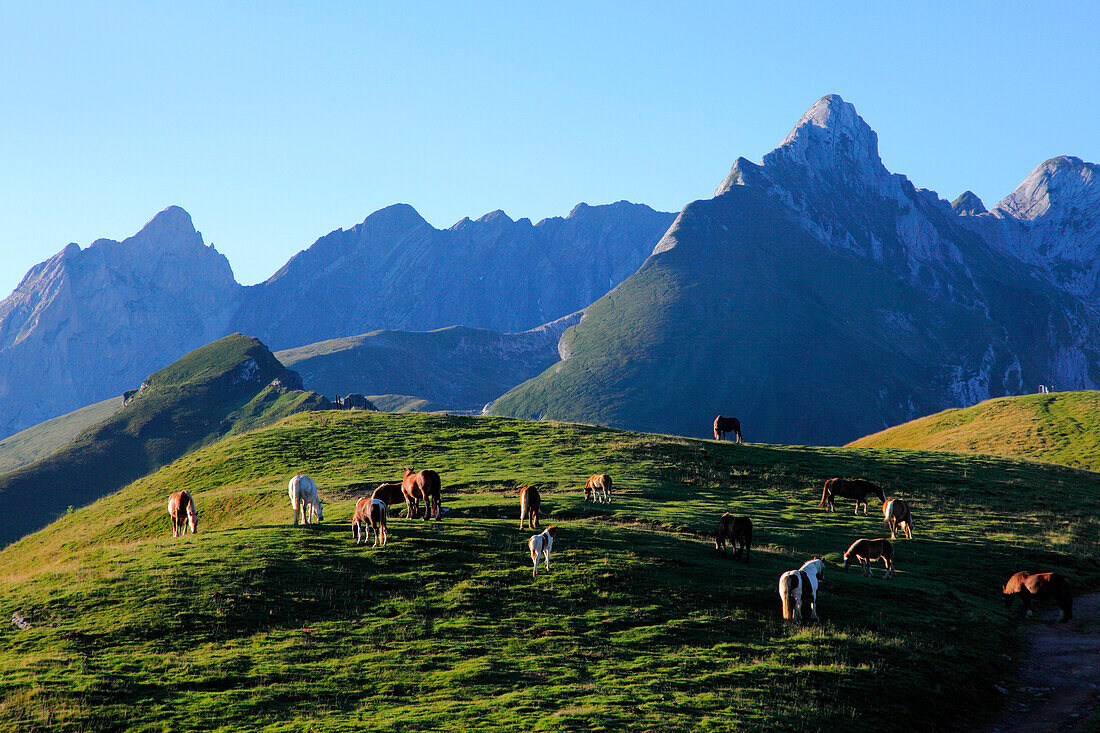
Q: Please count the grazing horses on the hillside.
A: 15